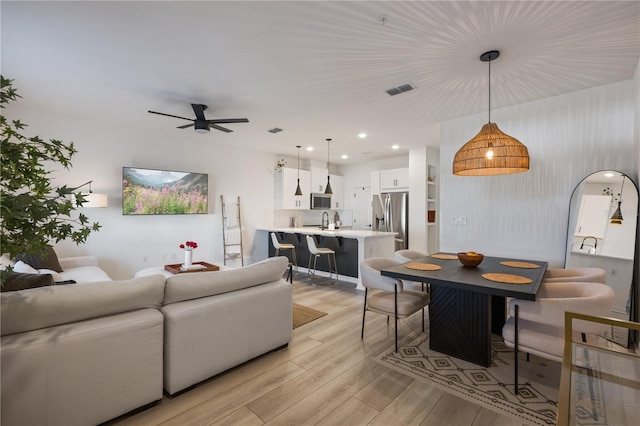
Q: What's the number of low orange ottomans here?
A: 0